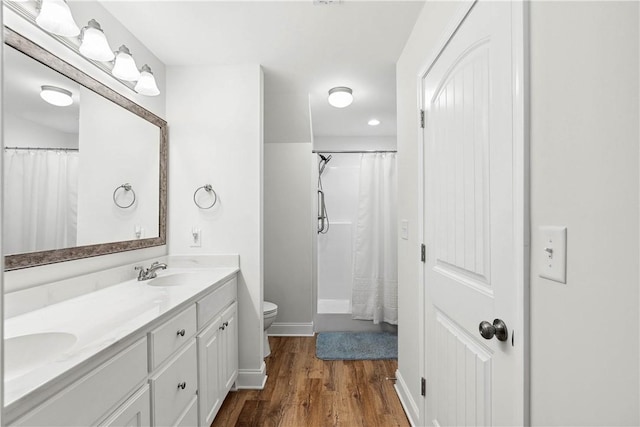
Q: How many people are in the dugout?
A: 0